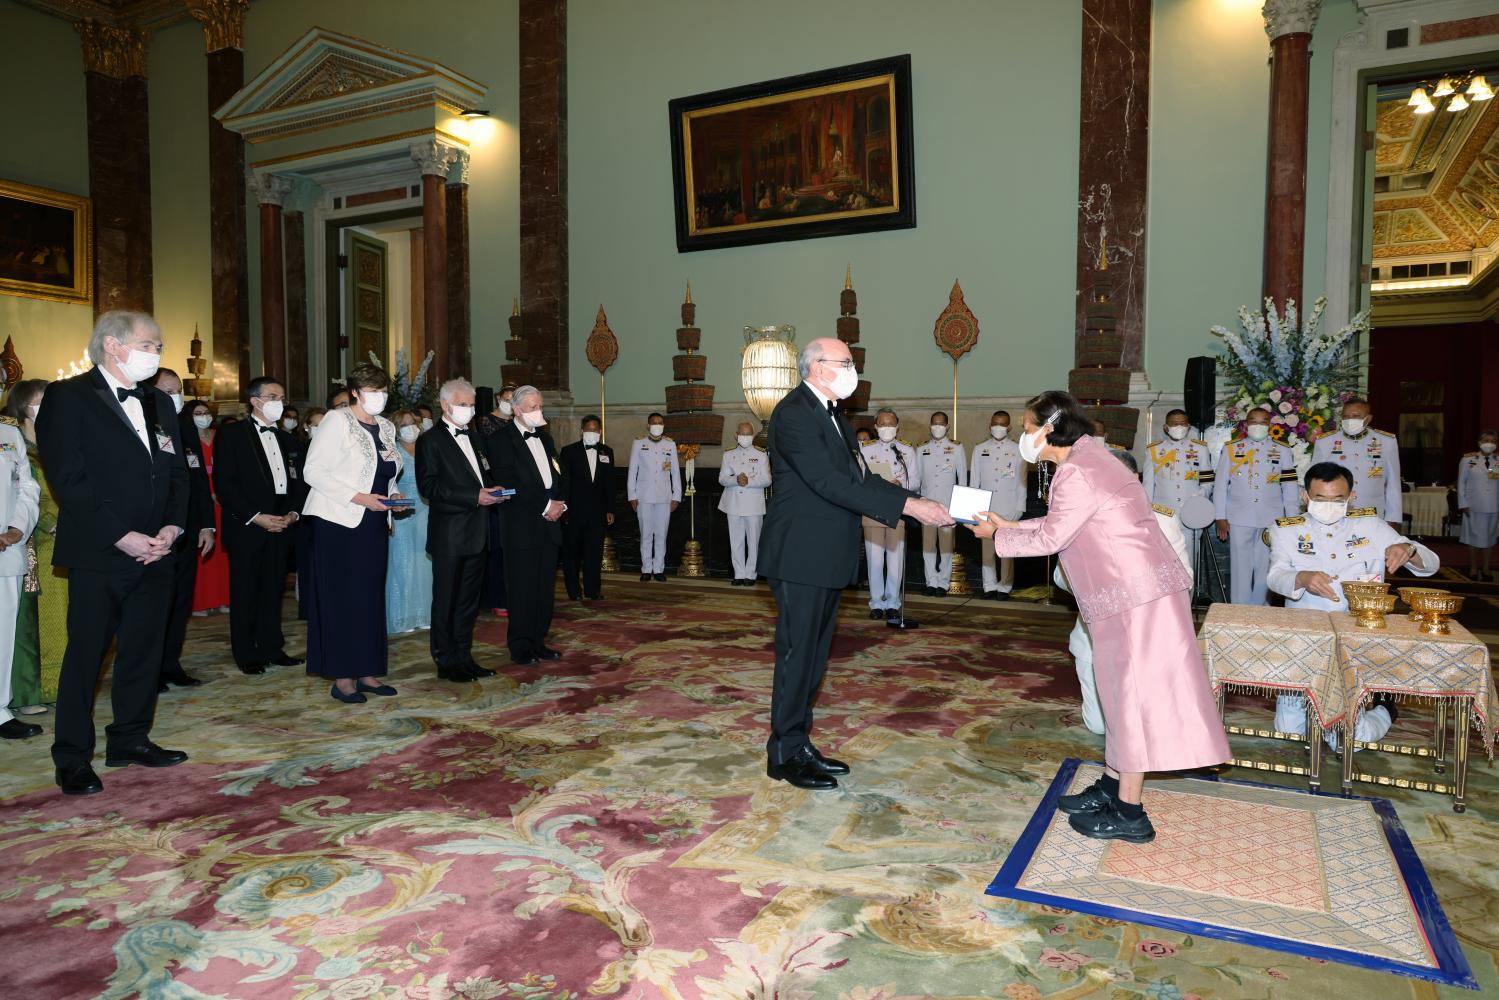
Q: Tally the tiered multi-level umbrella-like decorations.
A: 5